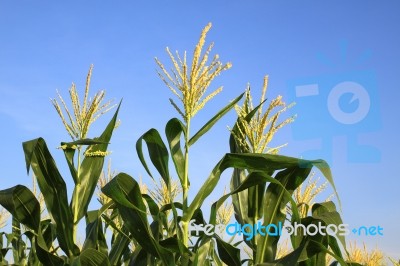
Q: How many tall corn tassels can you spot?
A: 3